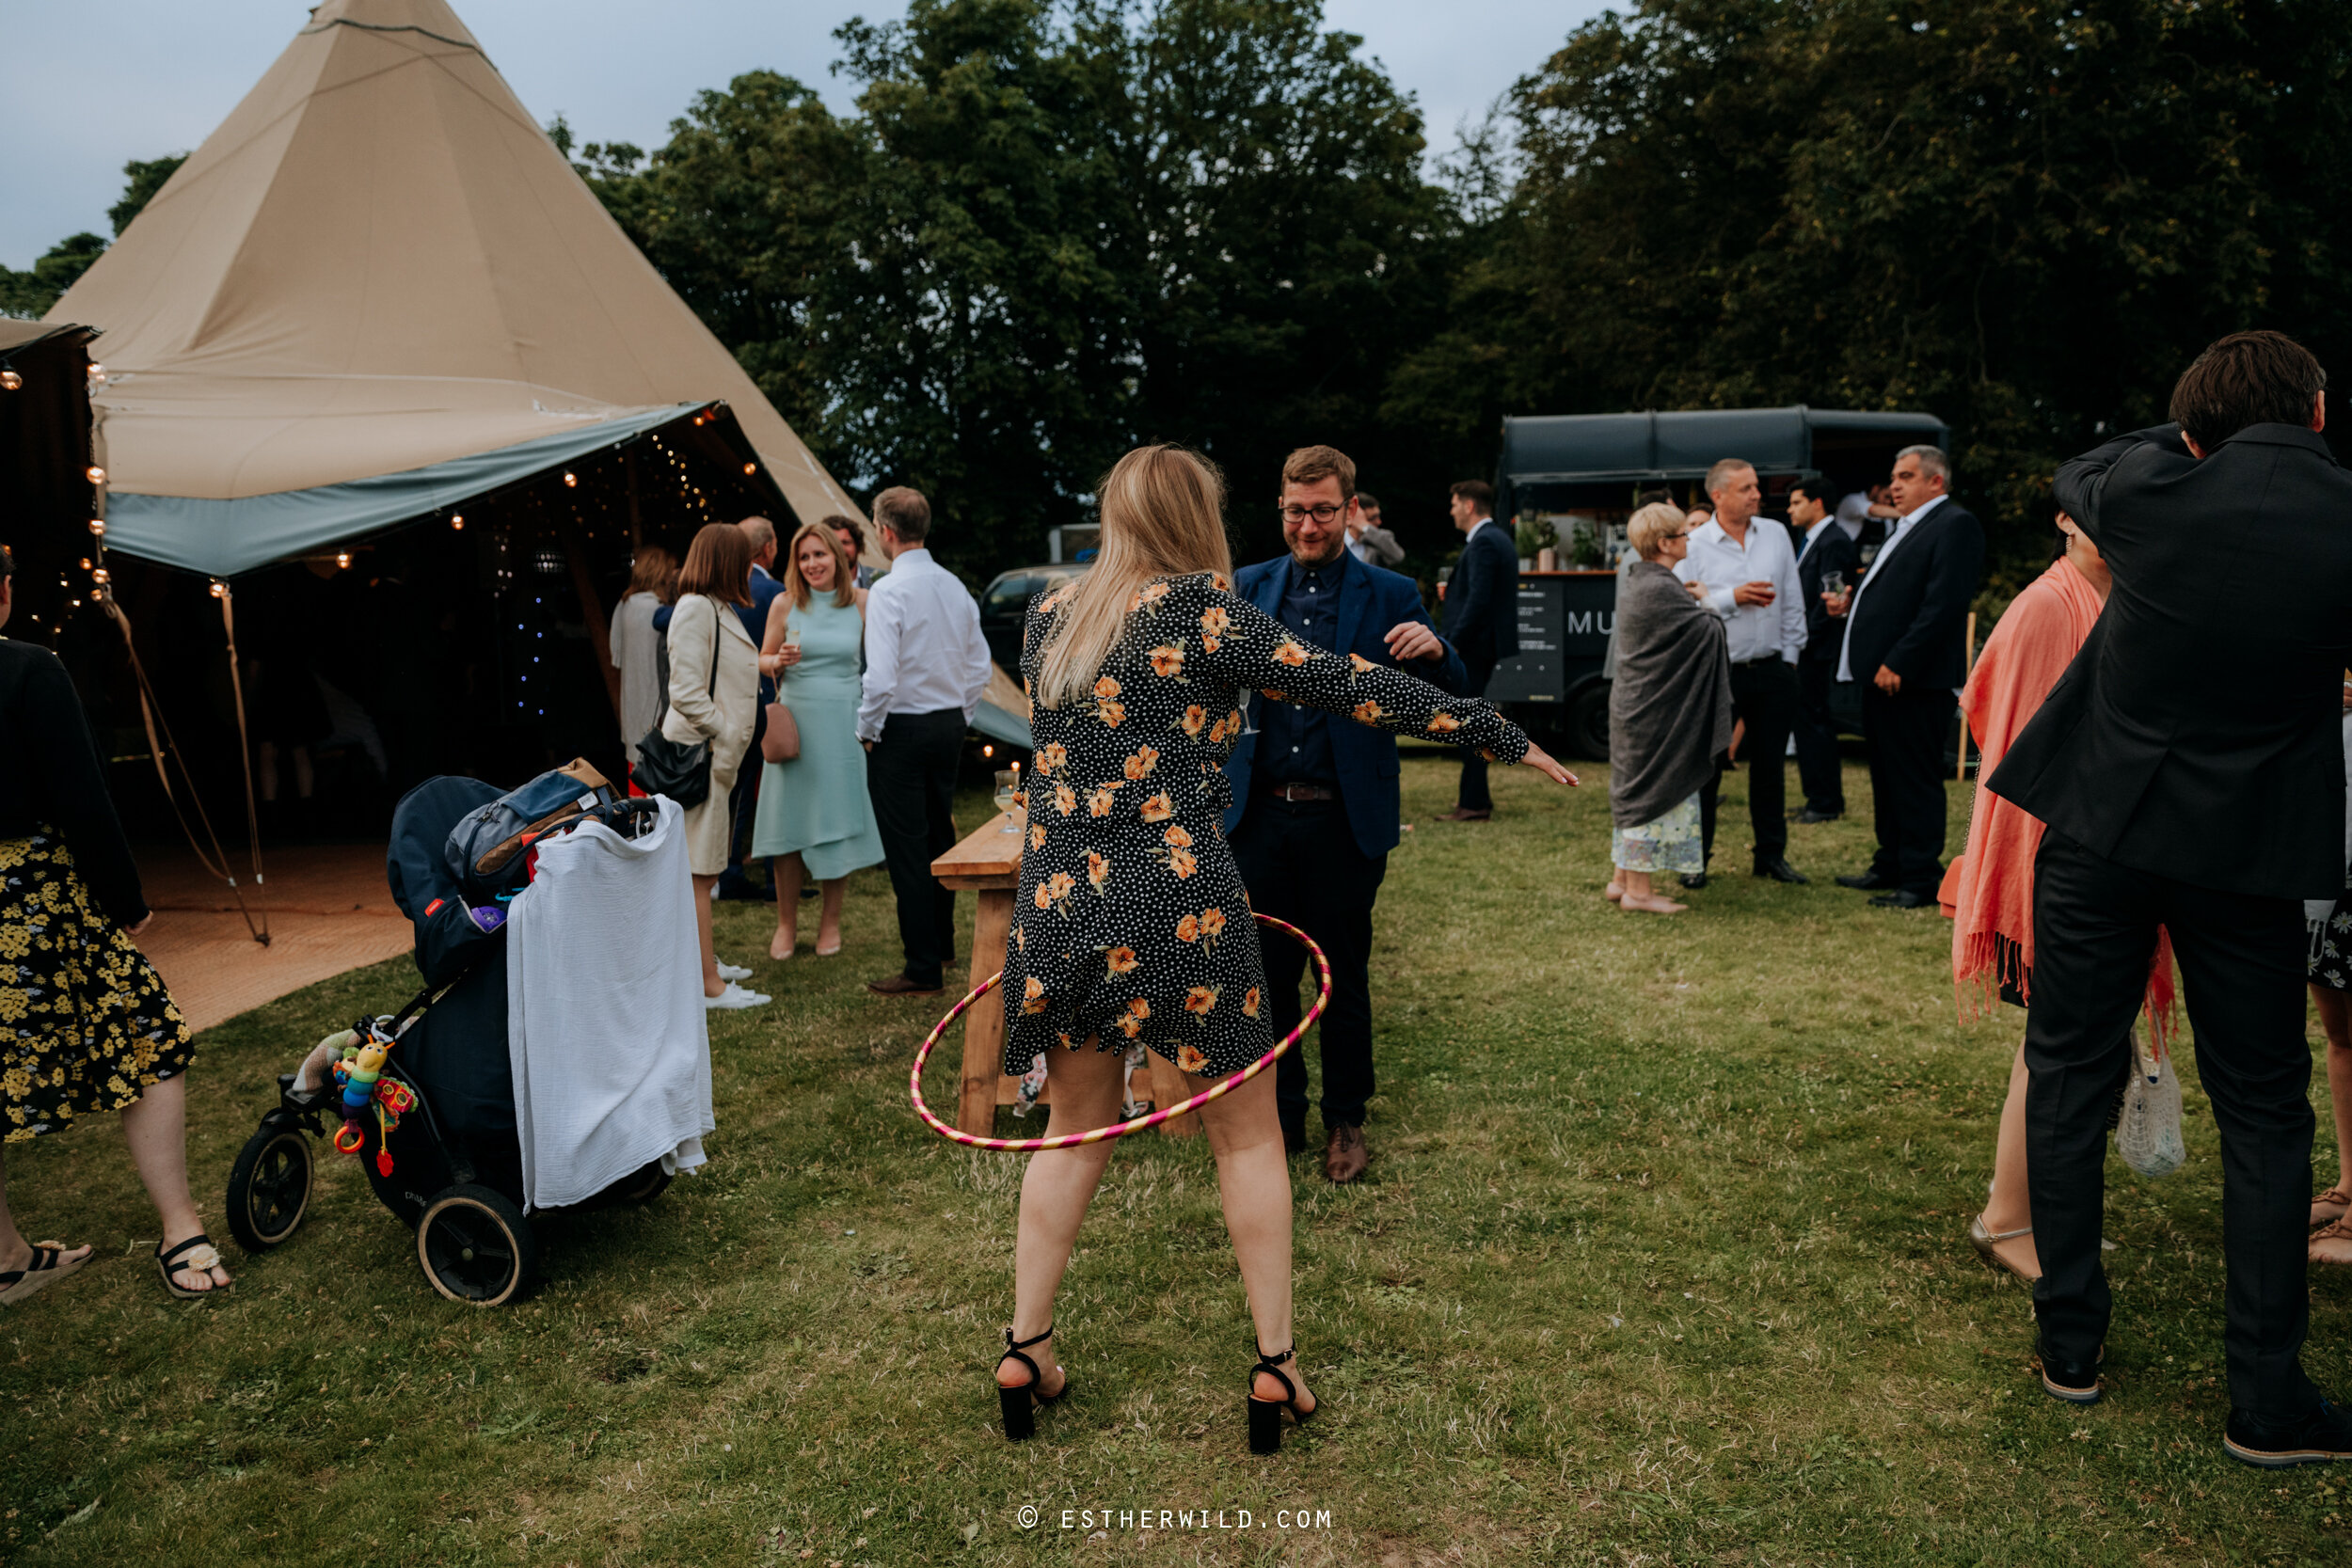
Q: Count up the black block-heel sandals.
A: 2